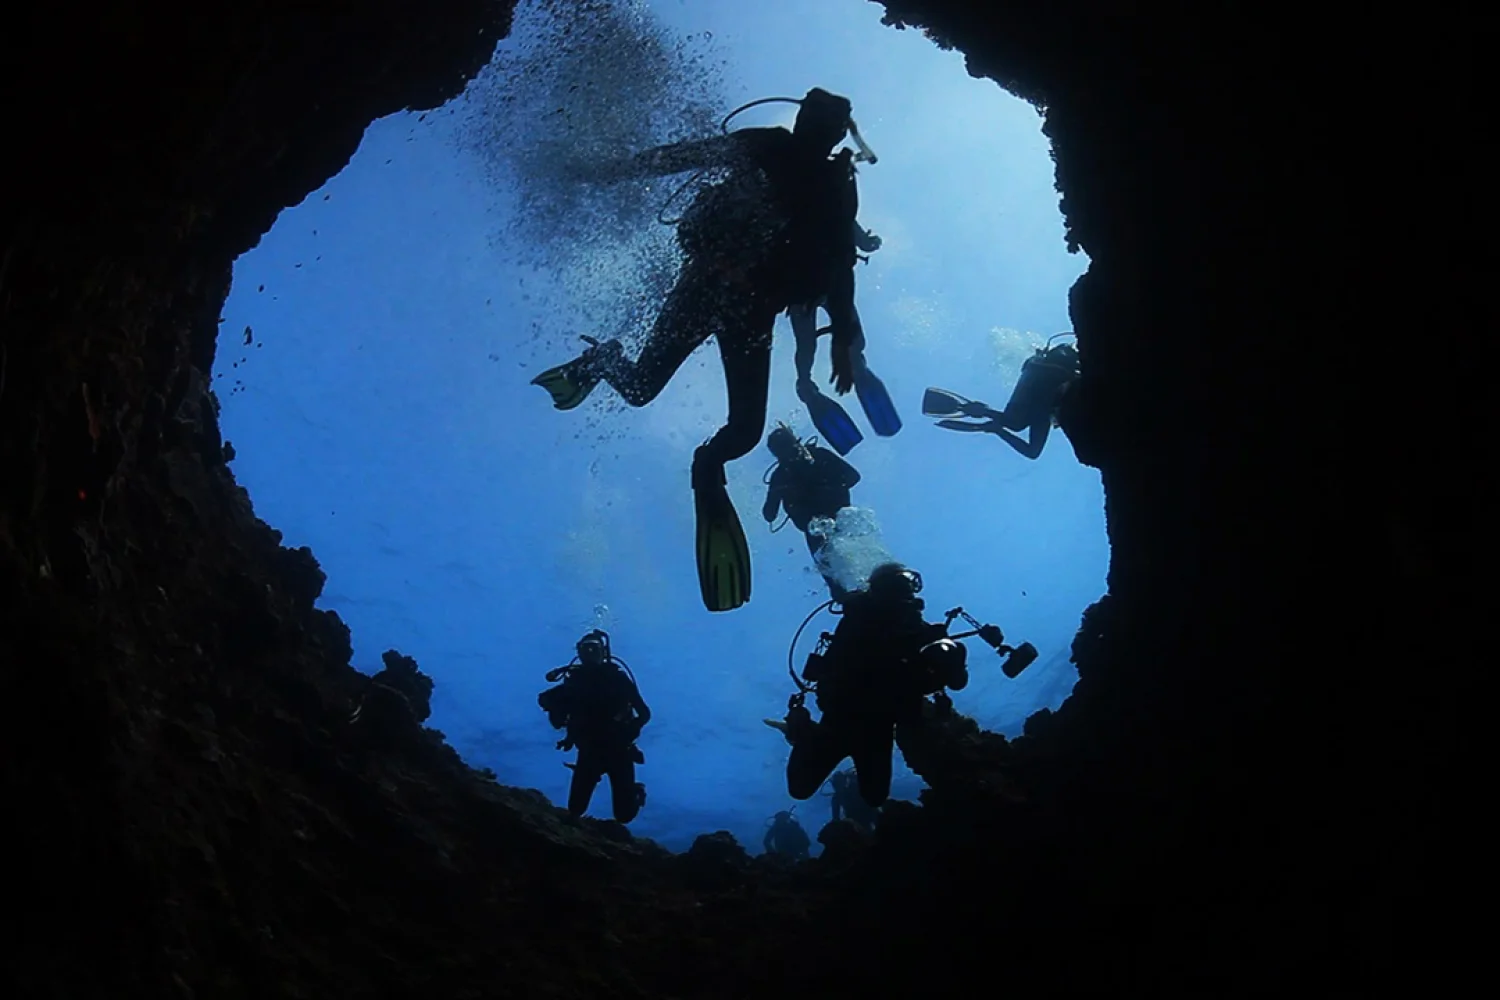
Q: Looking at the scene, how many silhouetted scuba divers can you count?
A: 8